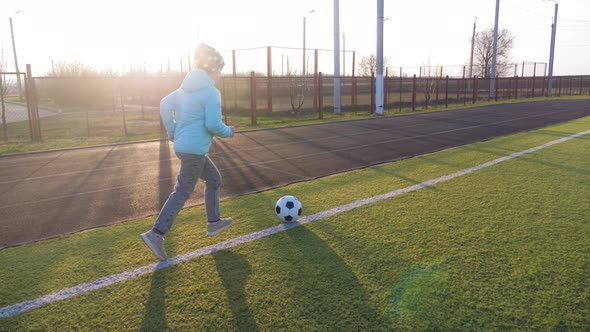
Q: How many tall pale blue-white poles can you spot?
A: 4